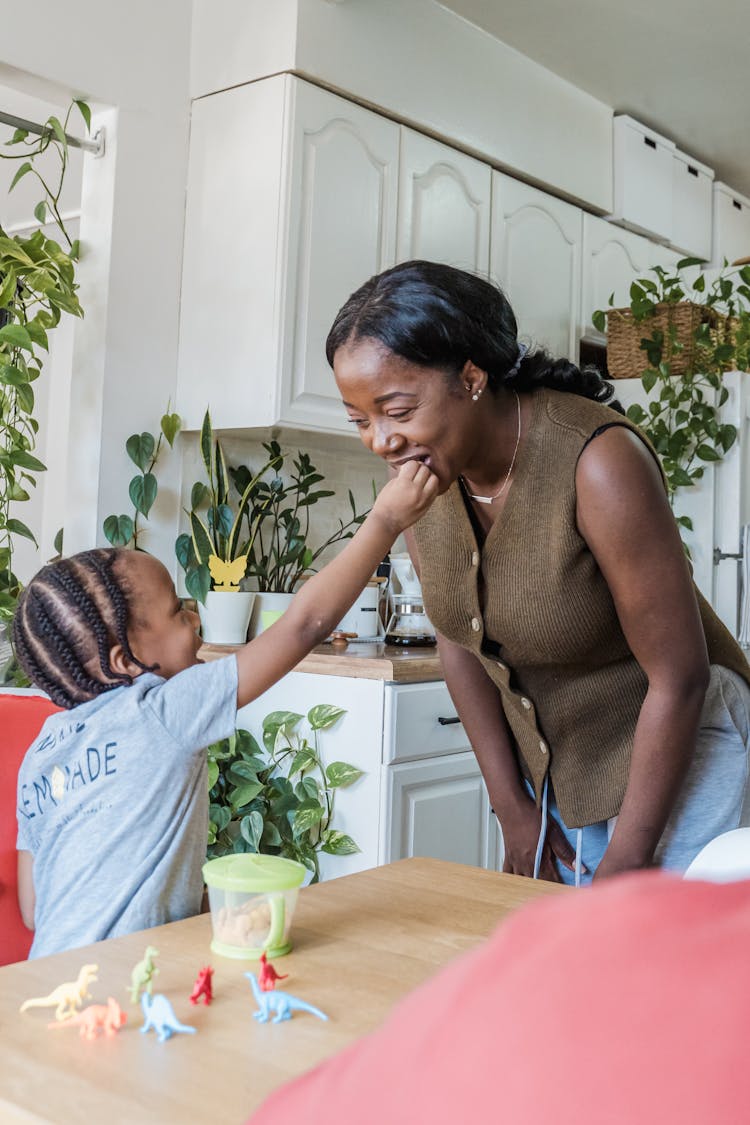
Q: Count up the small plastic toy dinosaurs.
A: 7